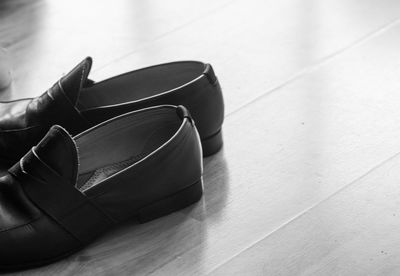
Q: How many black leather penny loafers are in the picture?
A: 2